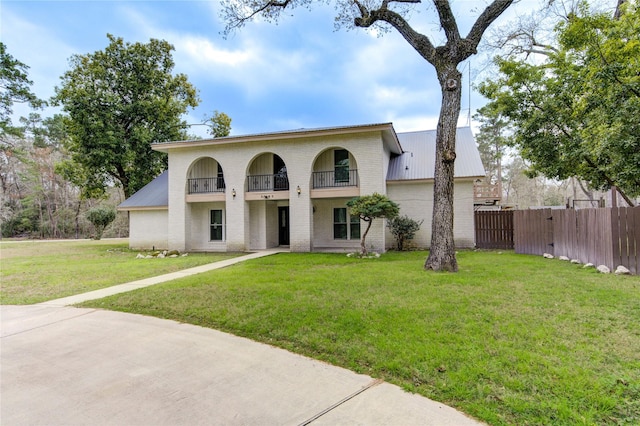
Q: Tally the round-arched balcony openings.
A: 3